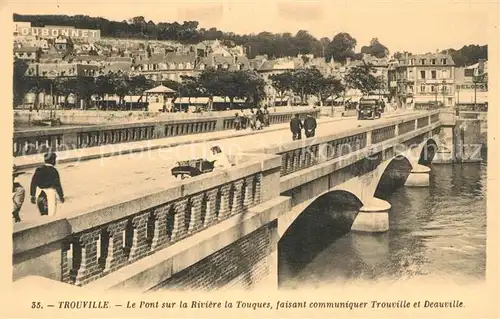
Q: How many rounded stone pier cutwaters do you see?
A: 2